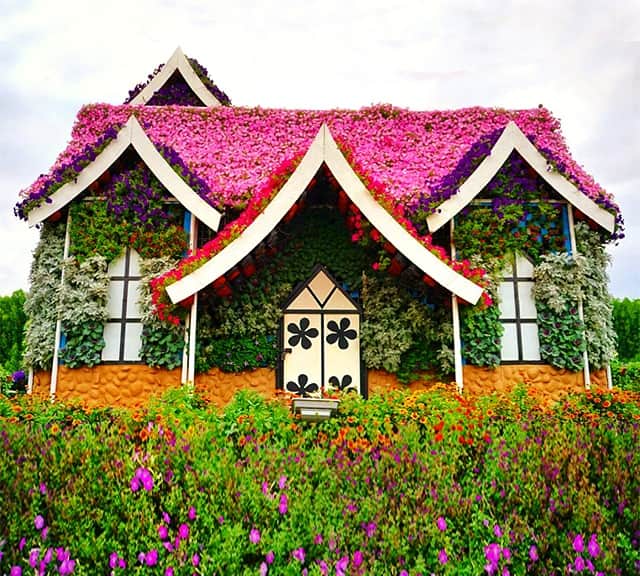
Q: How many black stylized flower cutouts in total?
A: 4